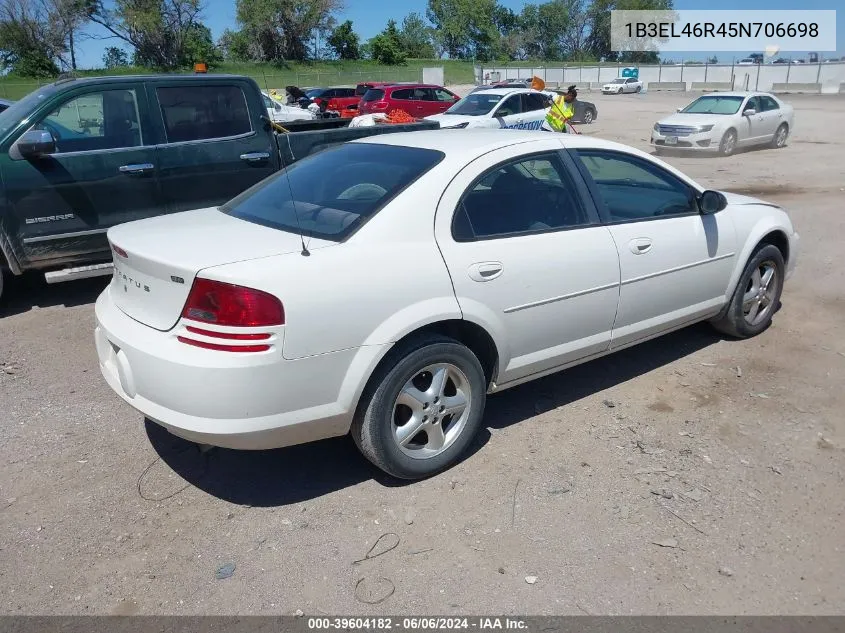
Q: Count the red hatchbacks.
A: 1